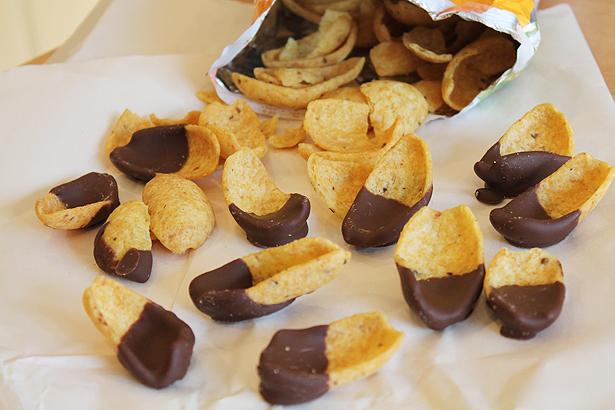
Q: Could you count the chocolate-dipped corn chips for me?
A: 12